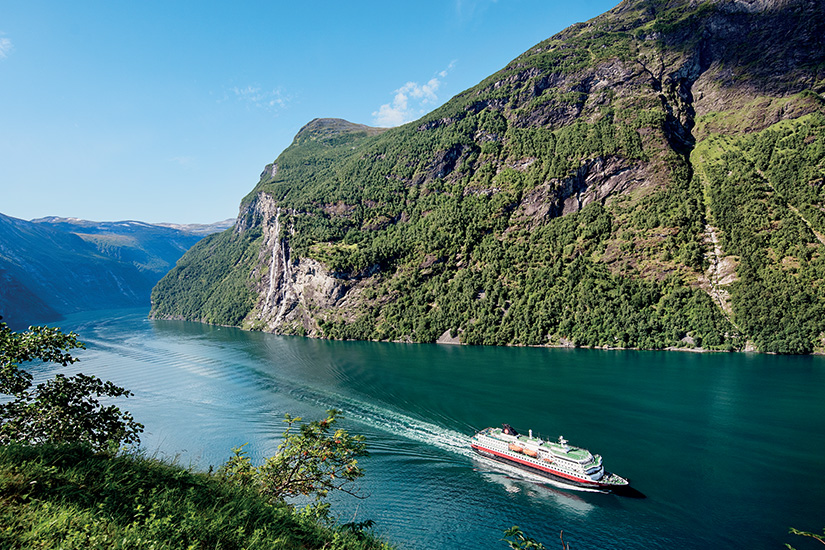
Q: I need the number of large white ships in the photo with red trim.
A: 1